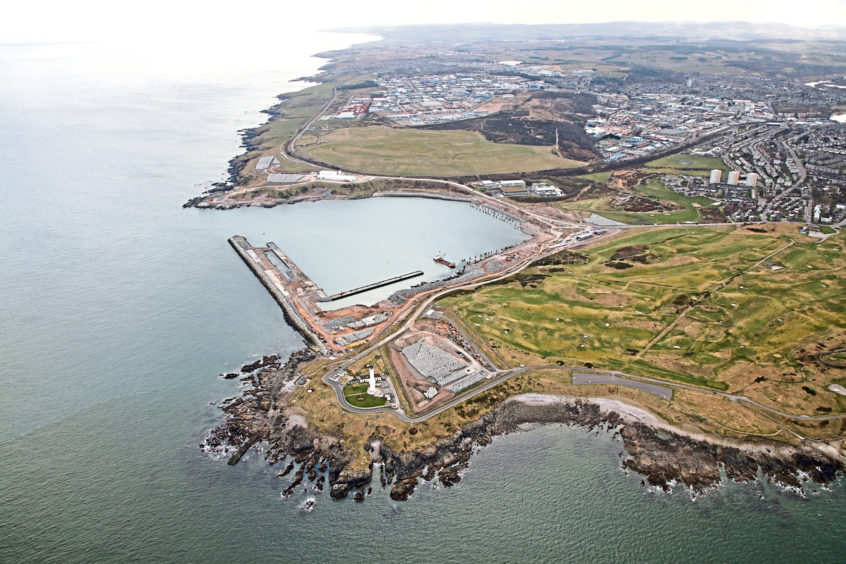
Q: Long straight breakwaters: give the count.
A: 2